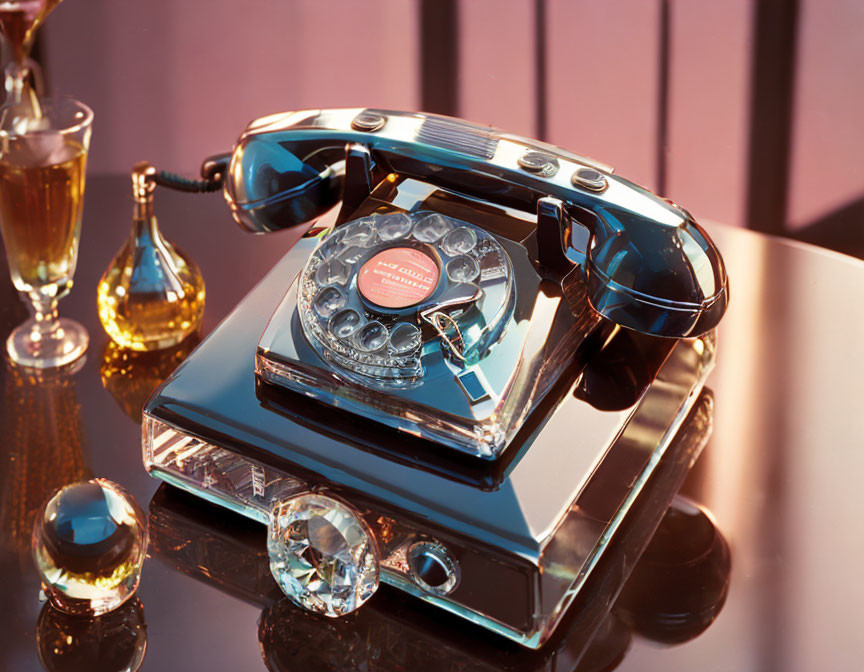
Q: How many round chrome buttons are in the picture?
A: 3